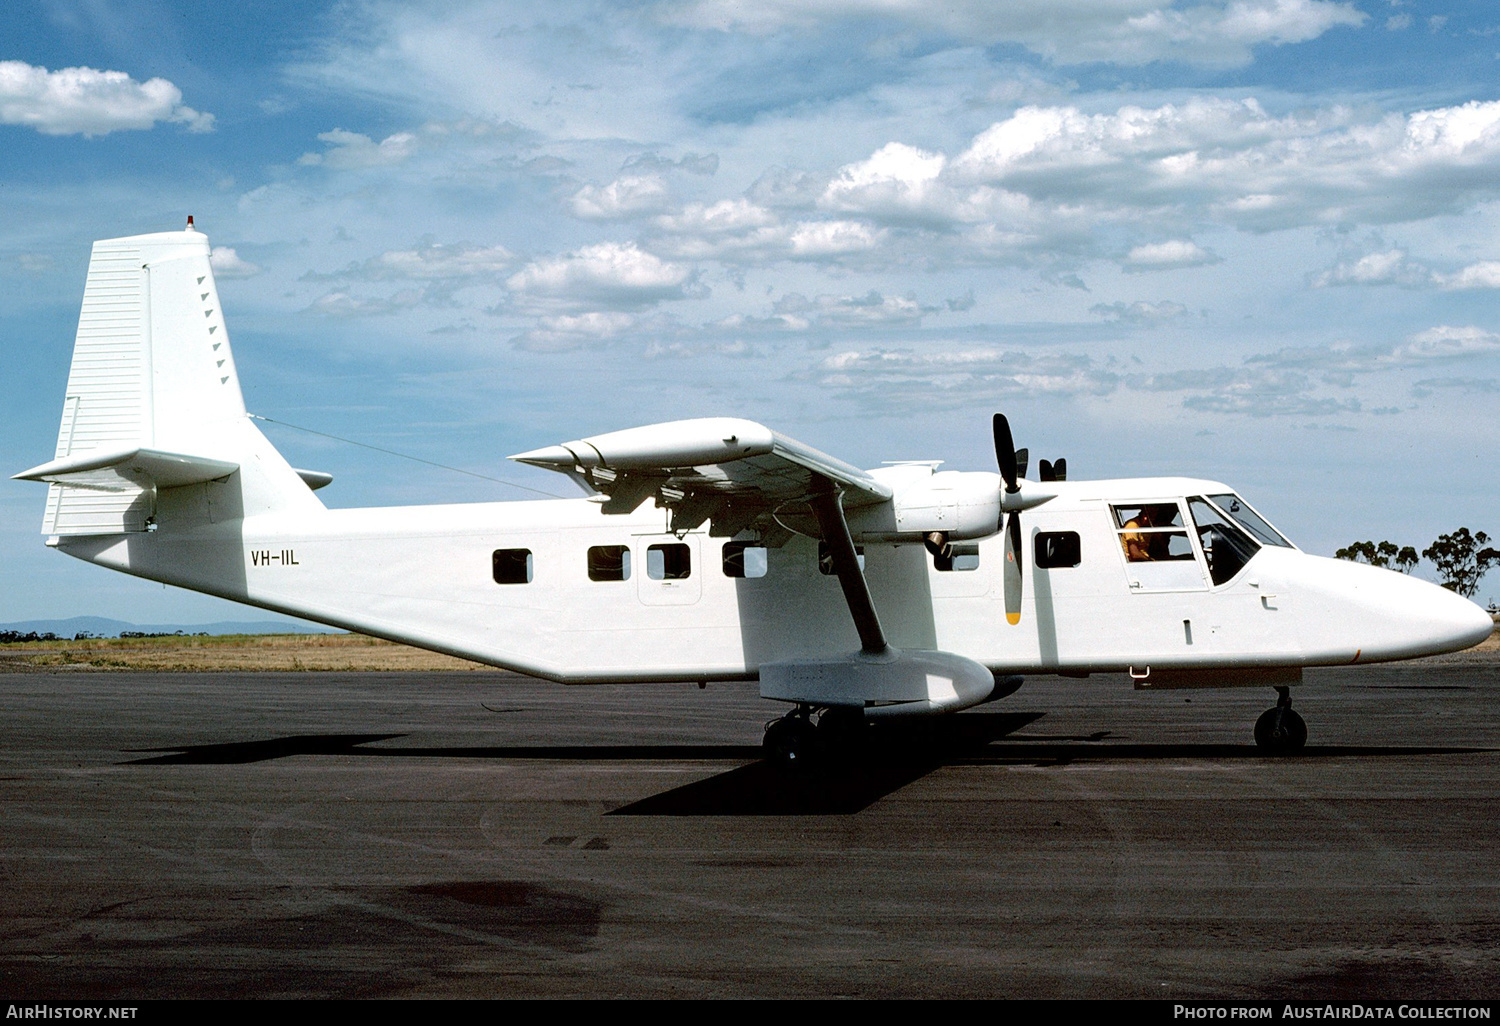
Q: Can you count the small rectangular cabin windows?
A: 7